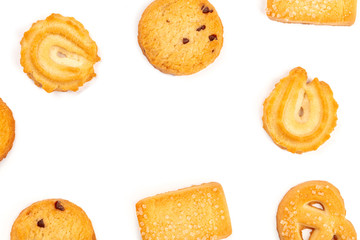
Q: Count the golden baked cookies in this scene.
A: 8